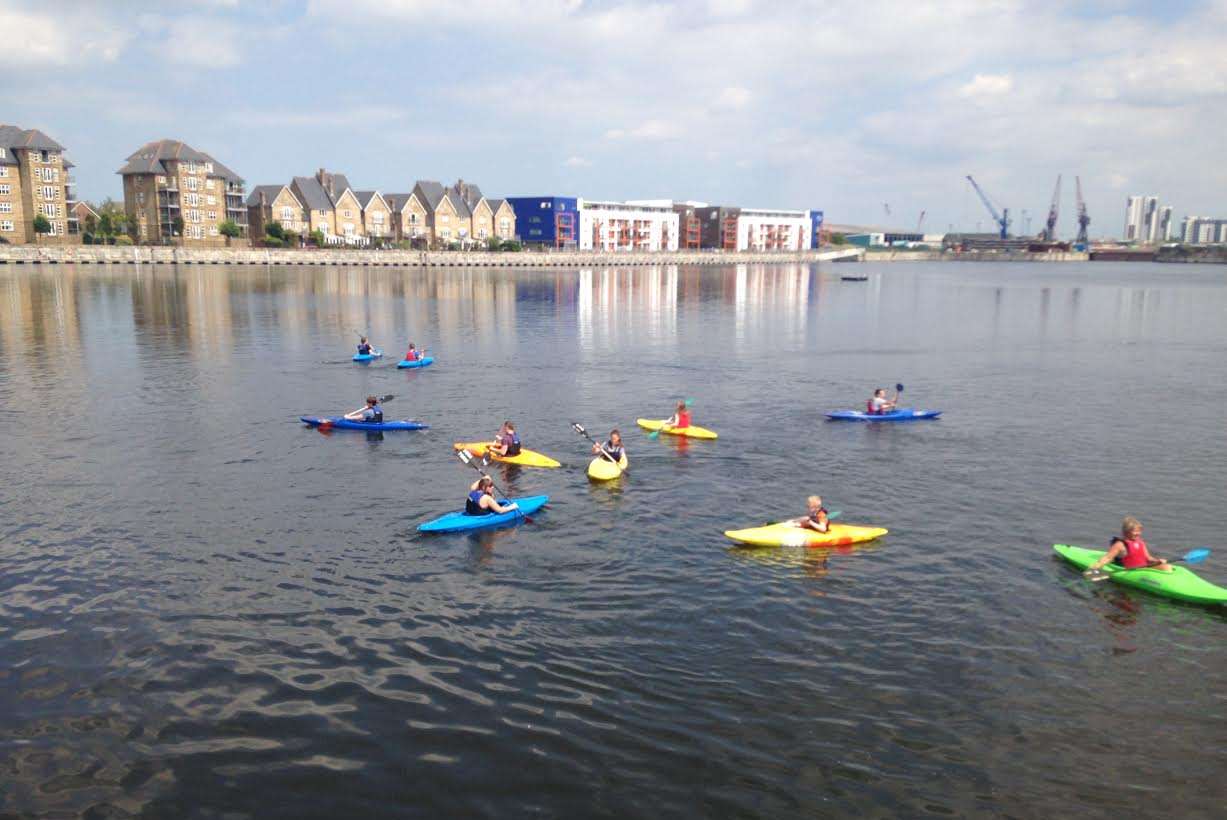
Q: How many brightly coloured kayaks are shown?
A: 10